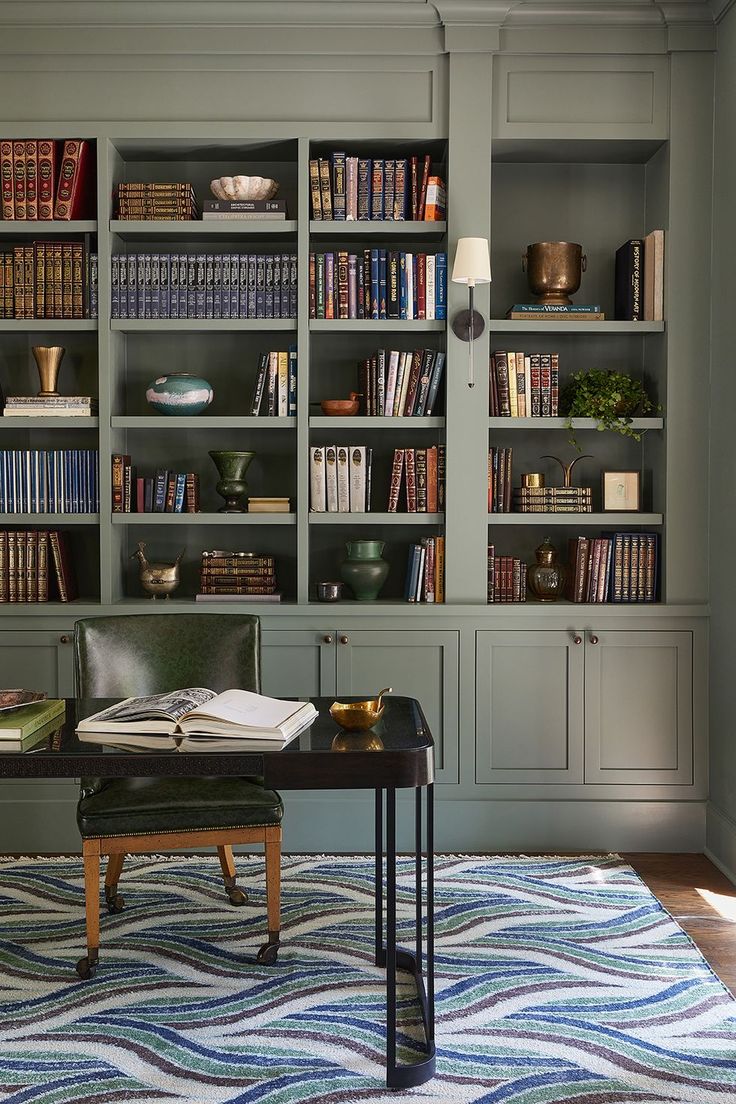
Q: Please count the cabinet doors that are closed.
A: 5